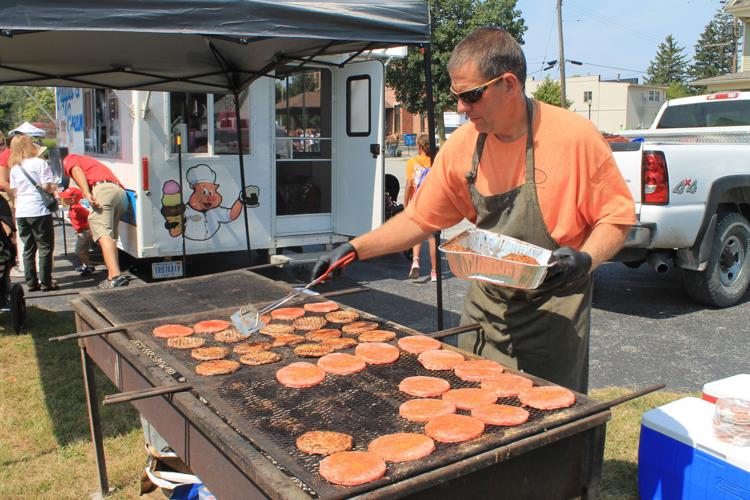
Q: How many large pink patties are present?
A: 15